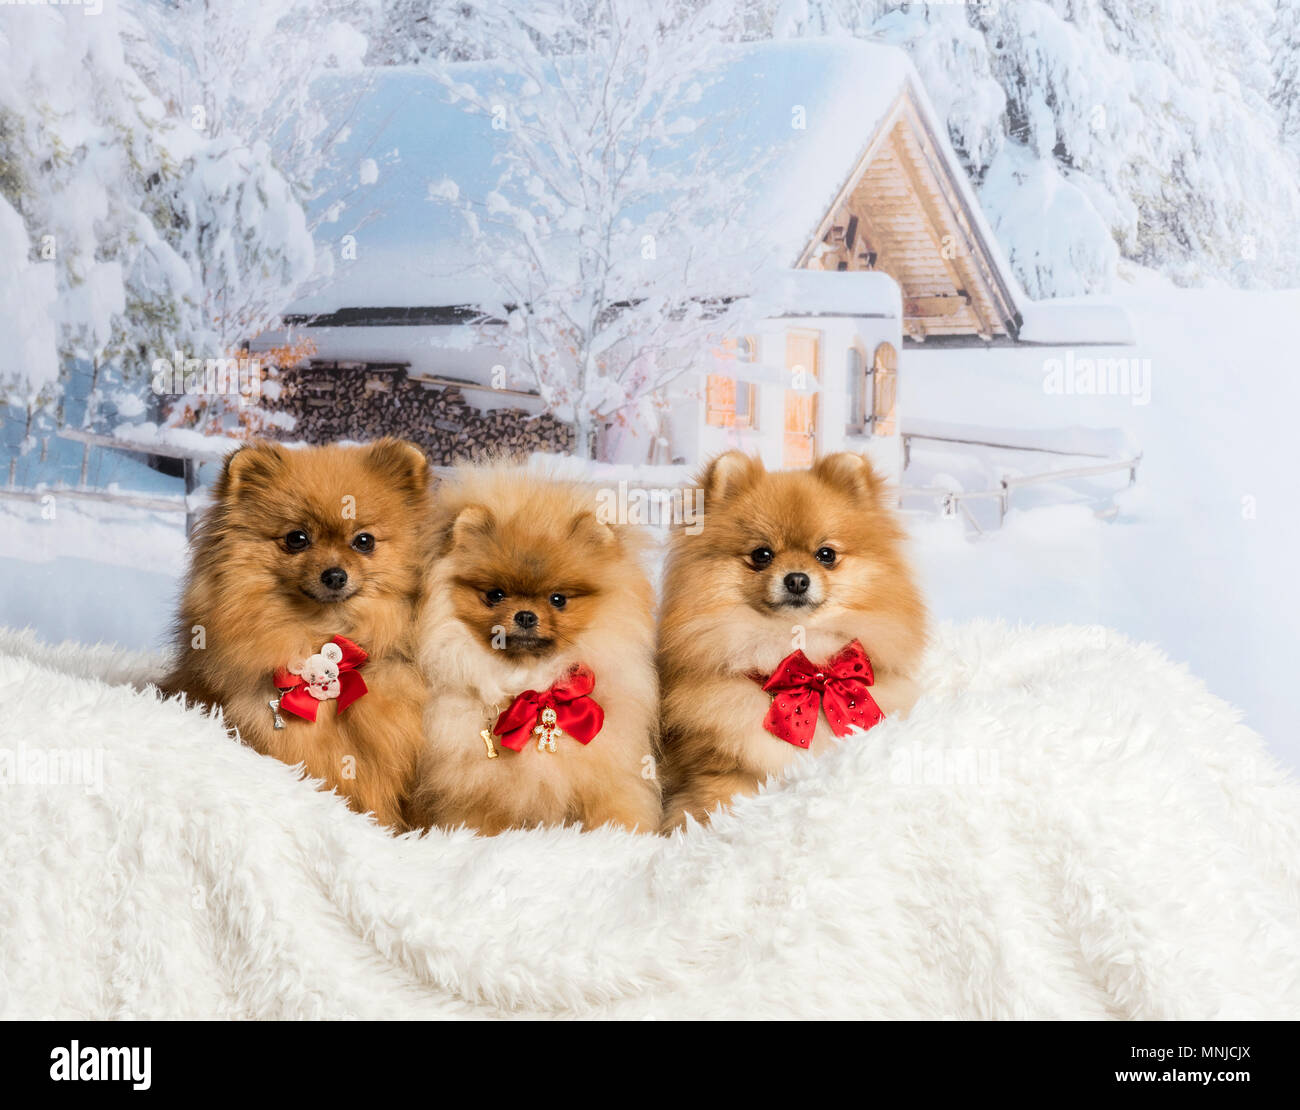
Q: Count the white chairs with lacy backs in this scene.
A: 0